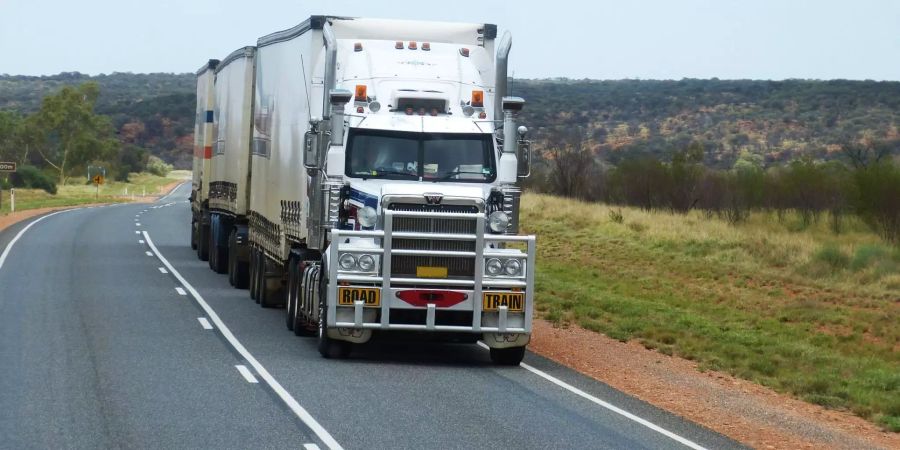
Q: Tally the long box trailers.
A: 3